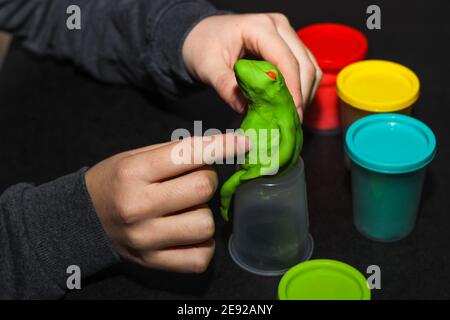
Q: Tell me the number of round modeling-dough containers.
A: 4